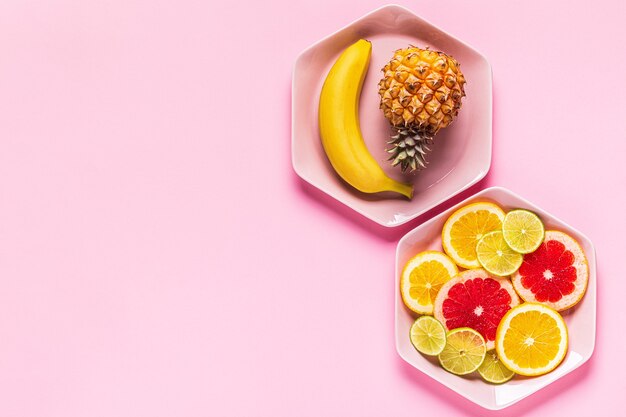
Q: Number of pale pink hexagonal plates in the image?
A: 2